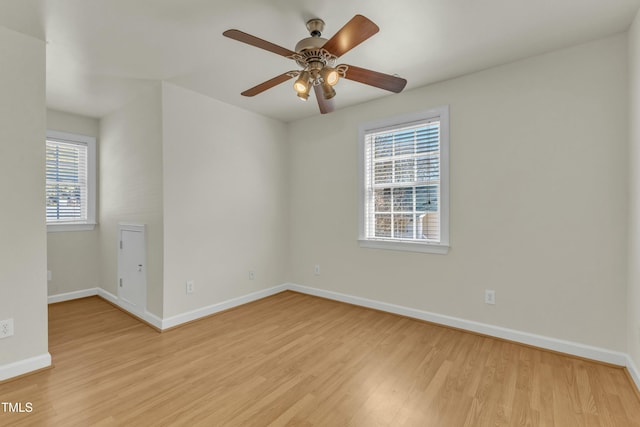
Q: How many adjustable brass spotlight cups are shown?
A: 4